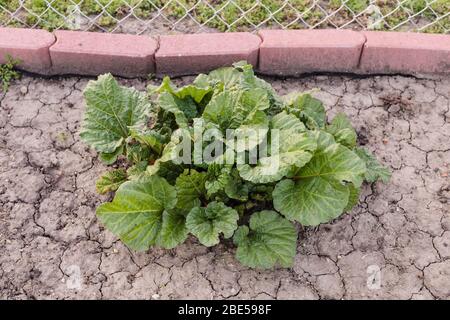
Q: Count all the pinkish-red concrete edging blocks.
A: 5